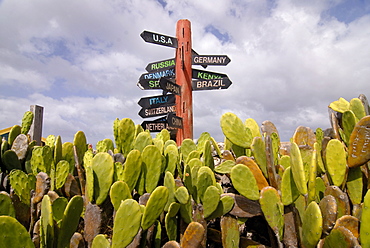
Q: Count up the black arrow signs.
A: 12